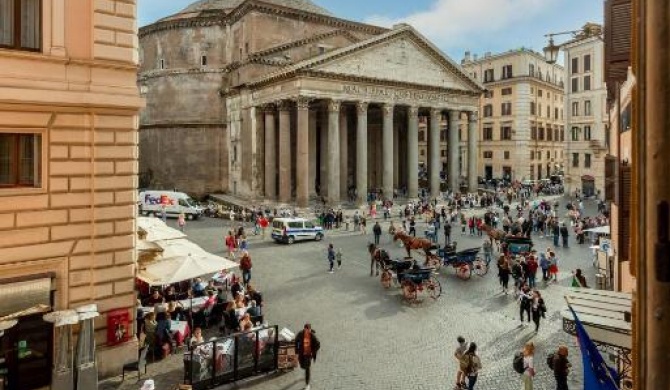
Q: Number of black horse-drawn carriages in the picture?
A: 3